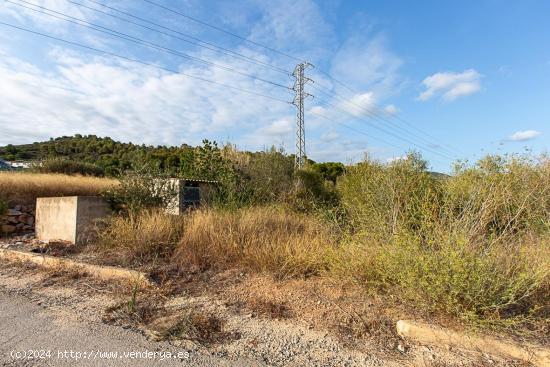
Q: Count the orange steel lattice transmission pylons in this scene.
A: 0